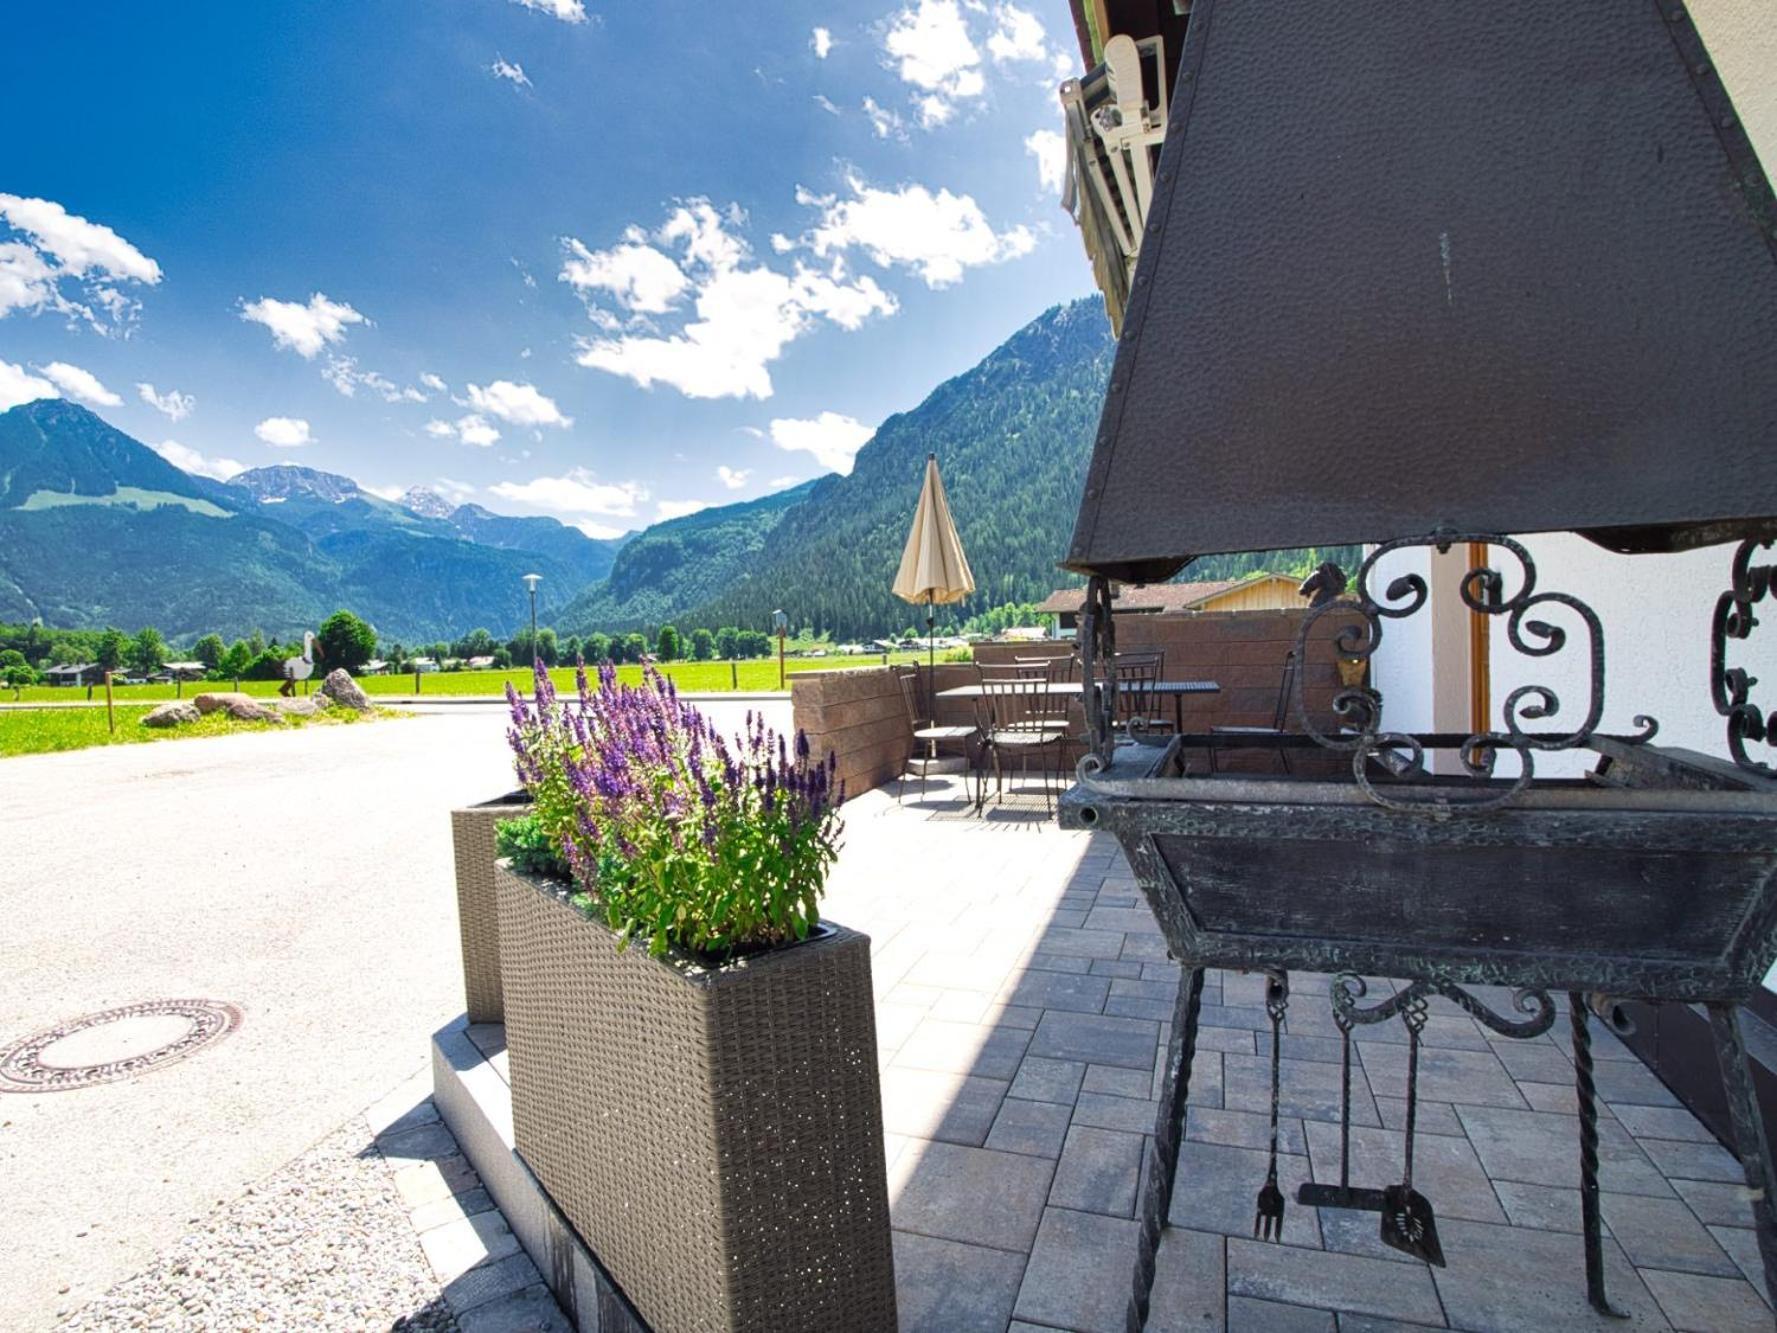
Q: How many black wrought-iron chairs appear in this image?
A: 6